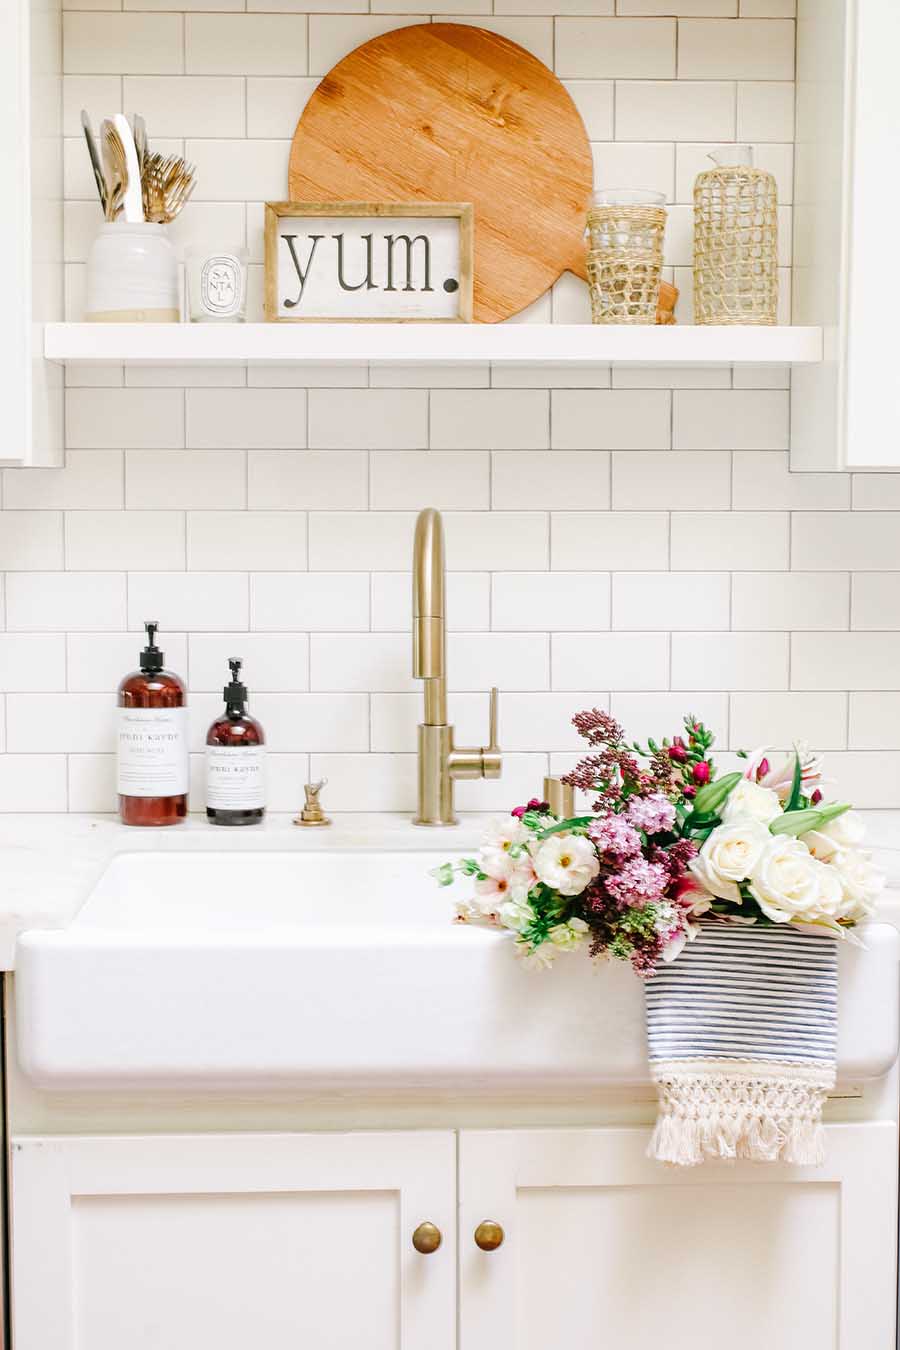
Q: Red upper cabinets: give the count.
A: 0